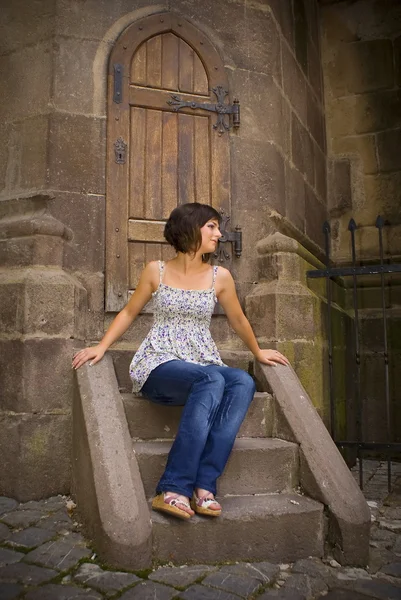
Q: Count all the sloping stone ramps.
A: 2